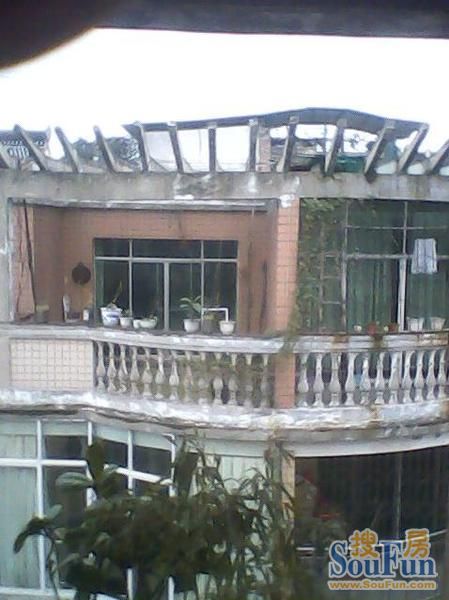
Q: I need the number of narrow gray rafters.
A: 13